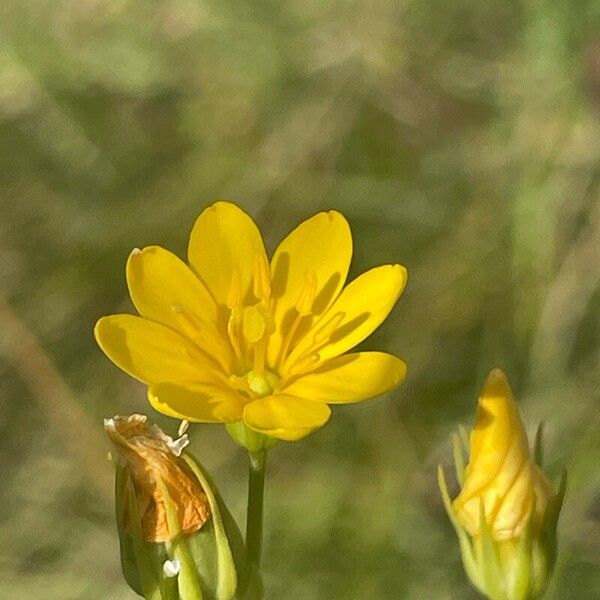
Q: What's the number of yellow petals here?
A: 8